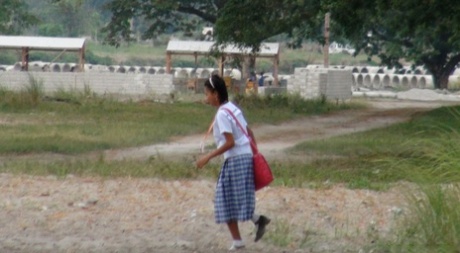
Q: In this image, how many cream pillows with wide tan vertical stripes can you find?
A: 0